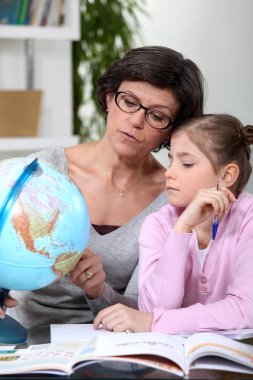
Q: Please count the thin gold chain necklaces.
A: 1